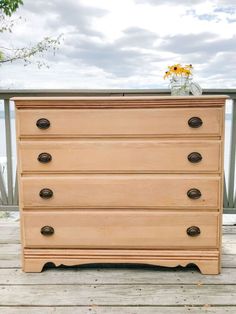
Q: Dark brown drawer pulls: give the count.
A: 8